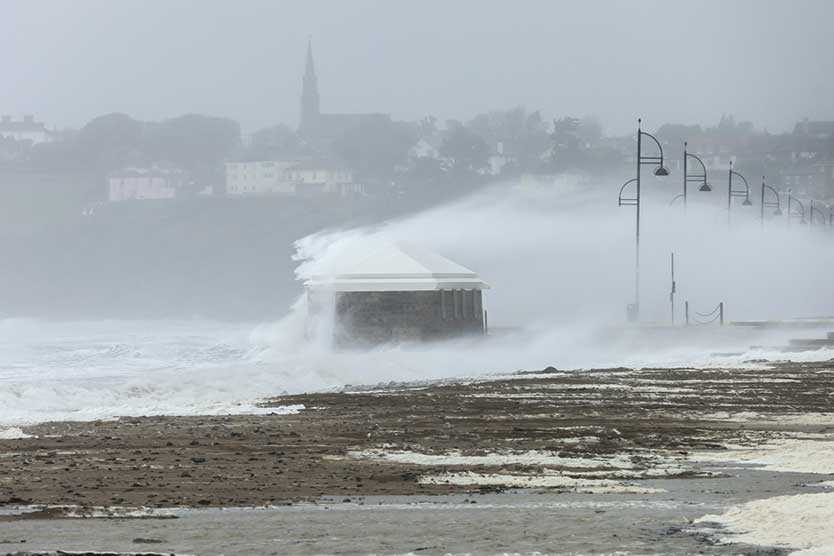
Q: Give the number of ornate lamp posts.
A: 7